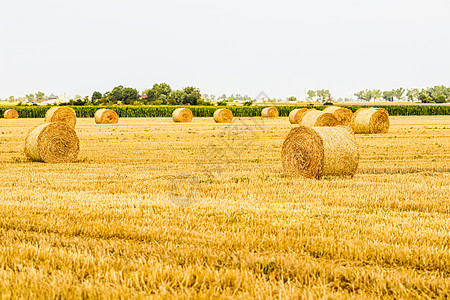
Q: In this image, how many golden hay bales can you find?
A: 12